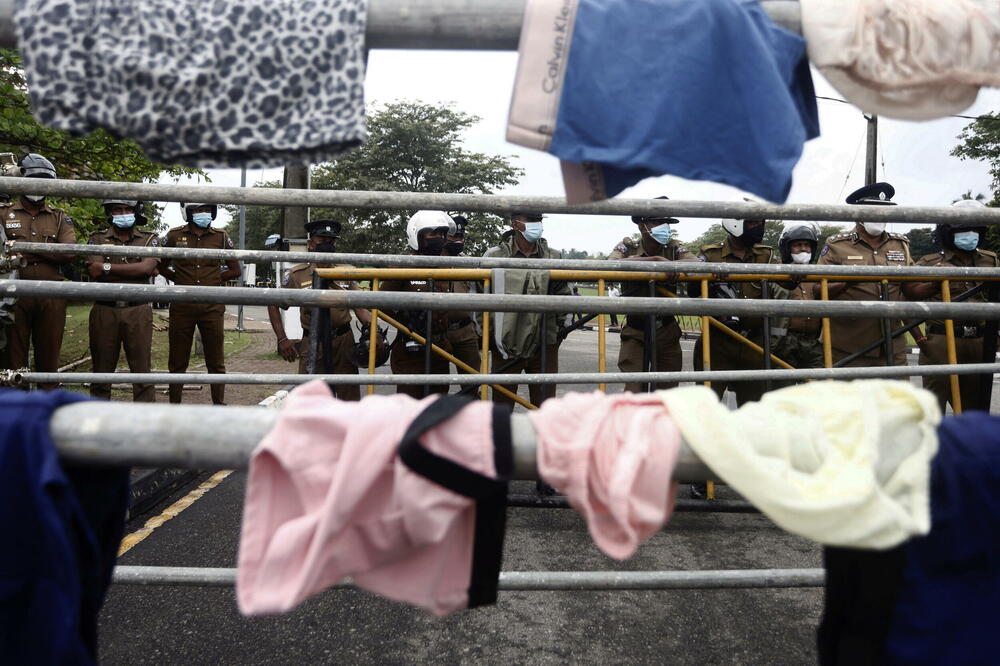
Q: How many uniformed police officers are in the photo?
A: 12